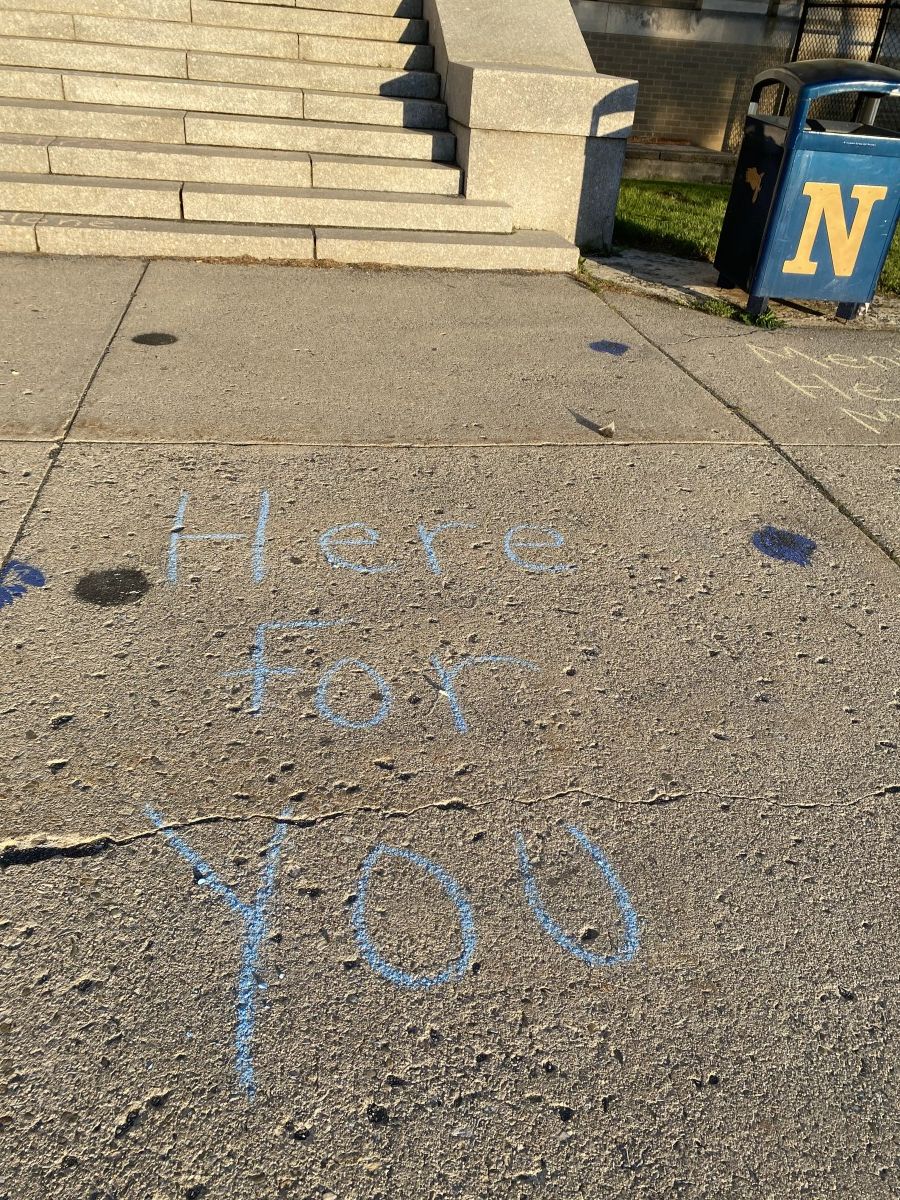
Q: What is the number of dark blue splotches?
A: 3